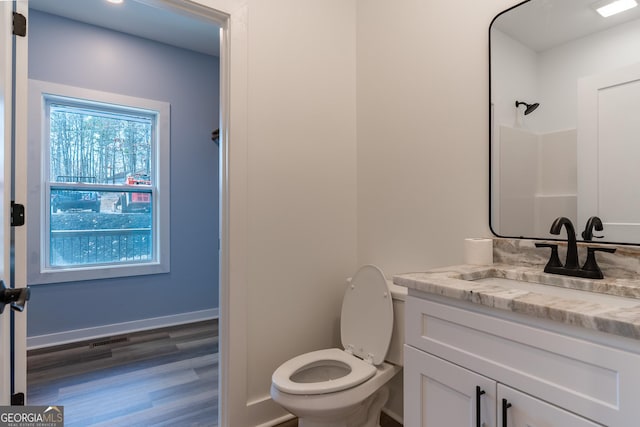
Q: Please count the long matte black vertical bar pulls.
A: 2